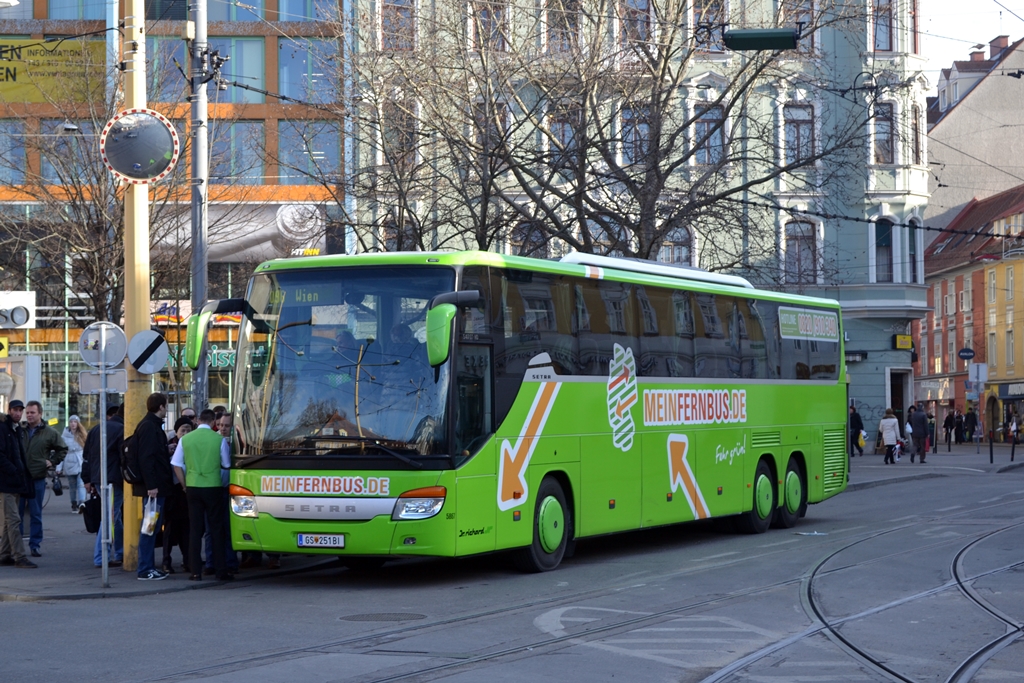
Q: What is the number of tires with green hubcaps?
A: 3